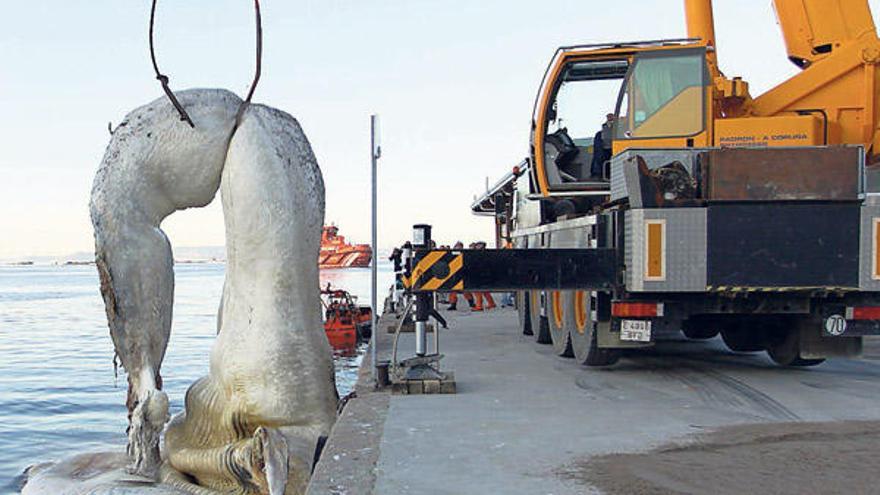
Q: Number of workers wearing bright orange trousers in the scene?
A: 2